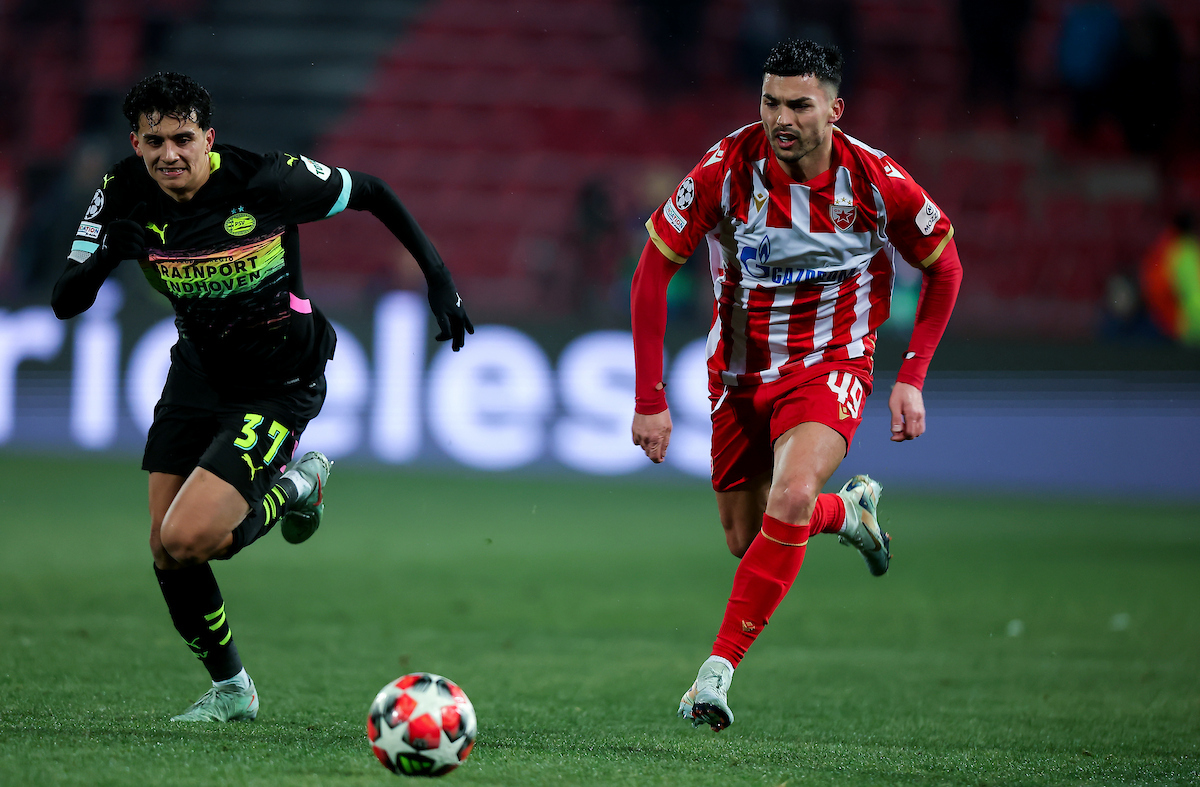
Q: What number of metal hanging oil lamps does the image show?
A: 0